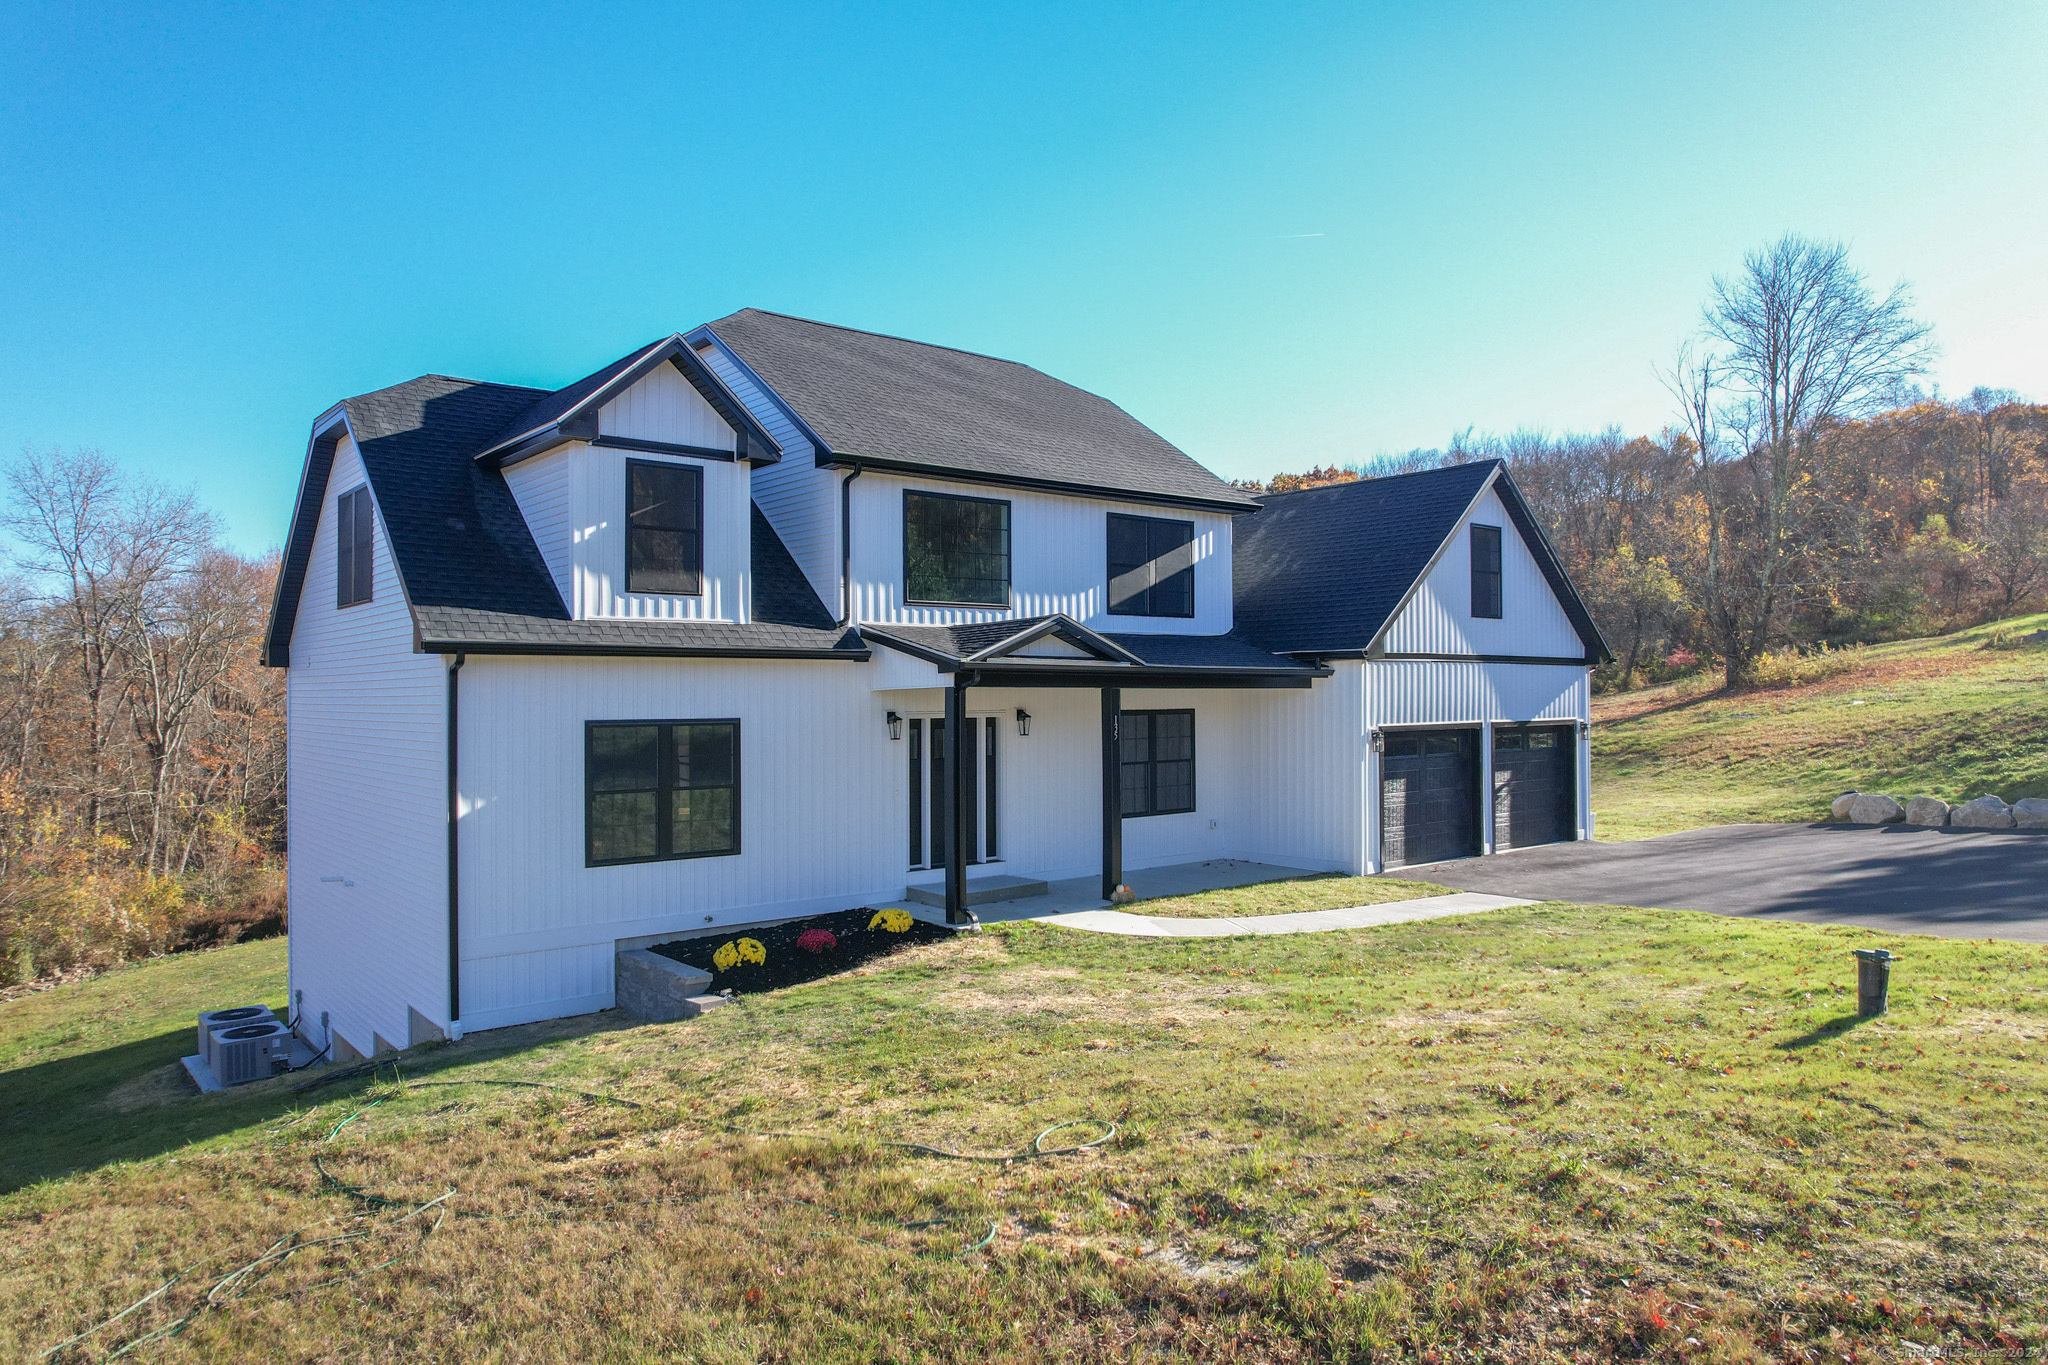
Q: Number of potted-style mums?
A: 3